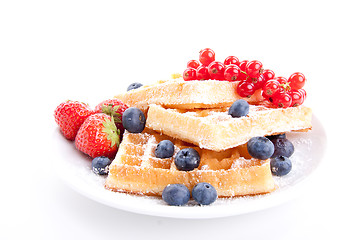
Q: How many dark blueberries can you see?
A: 11